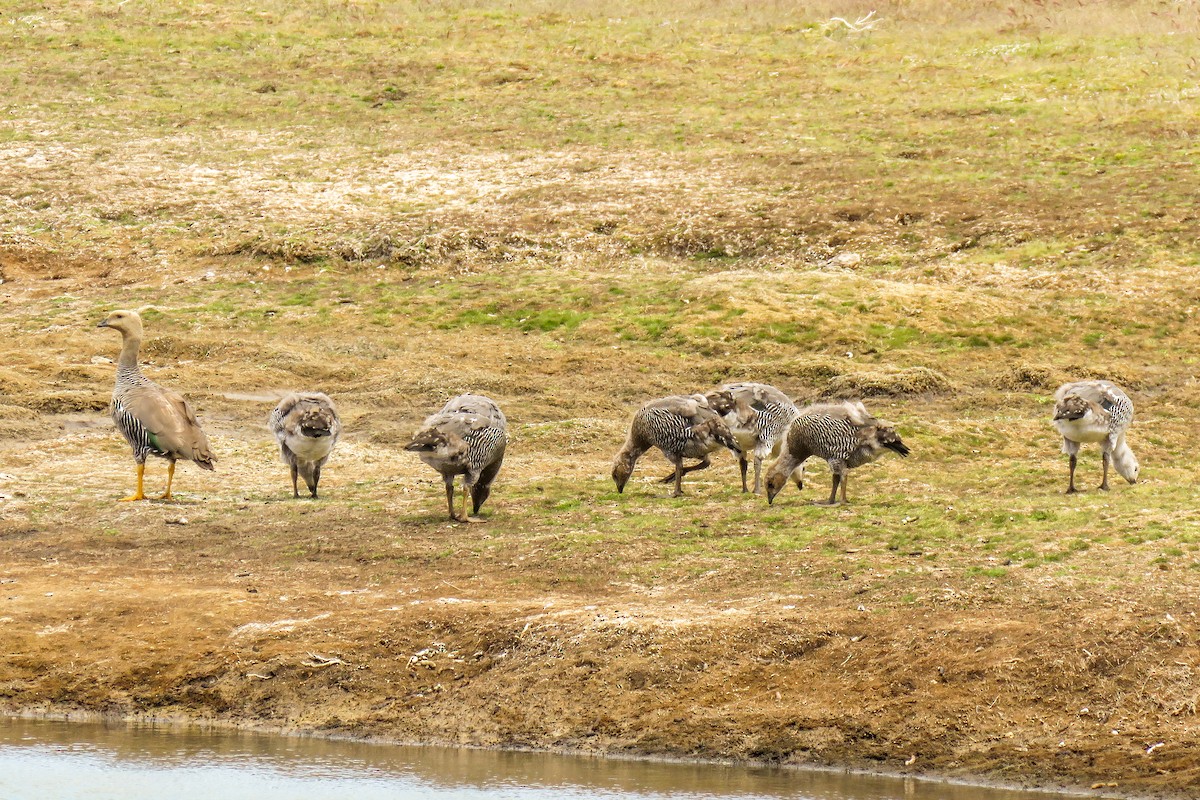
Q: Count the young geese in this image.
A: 6